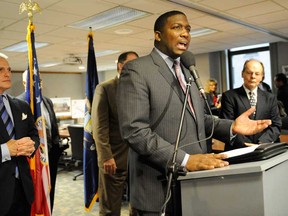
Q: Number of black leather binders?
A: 1